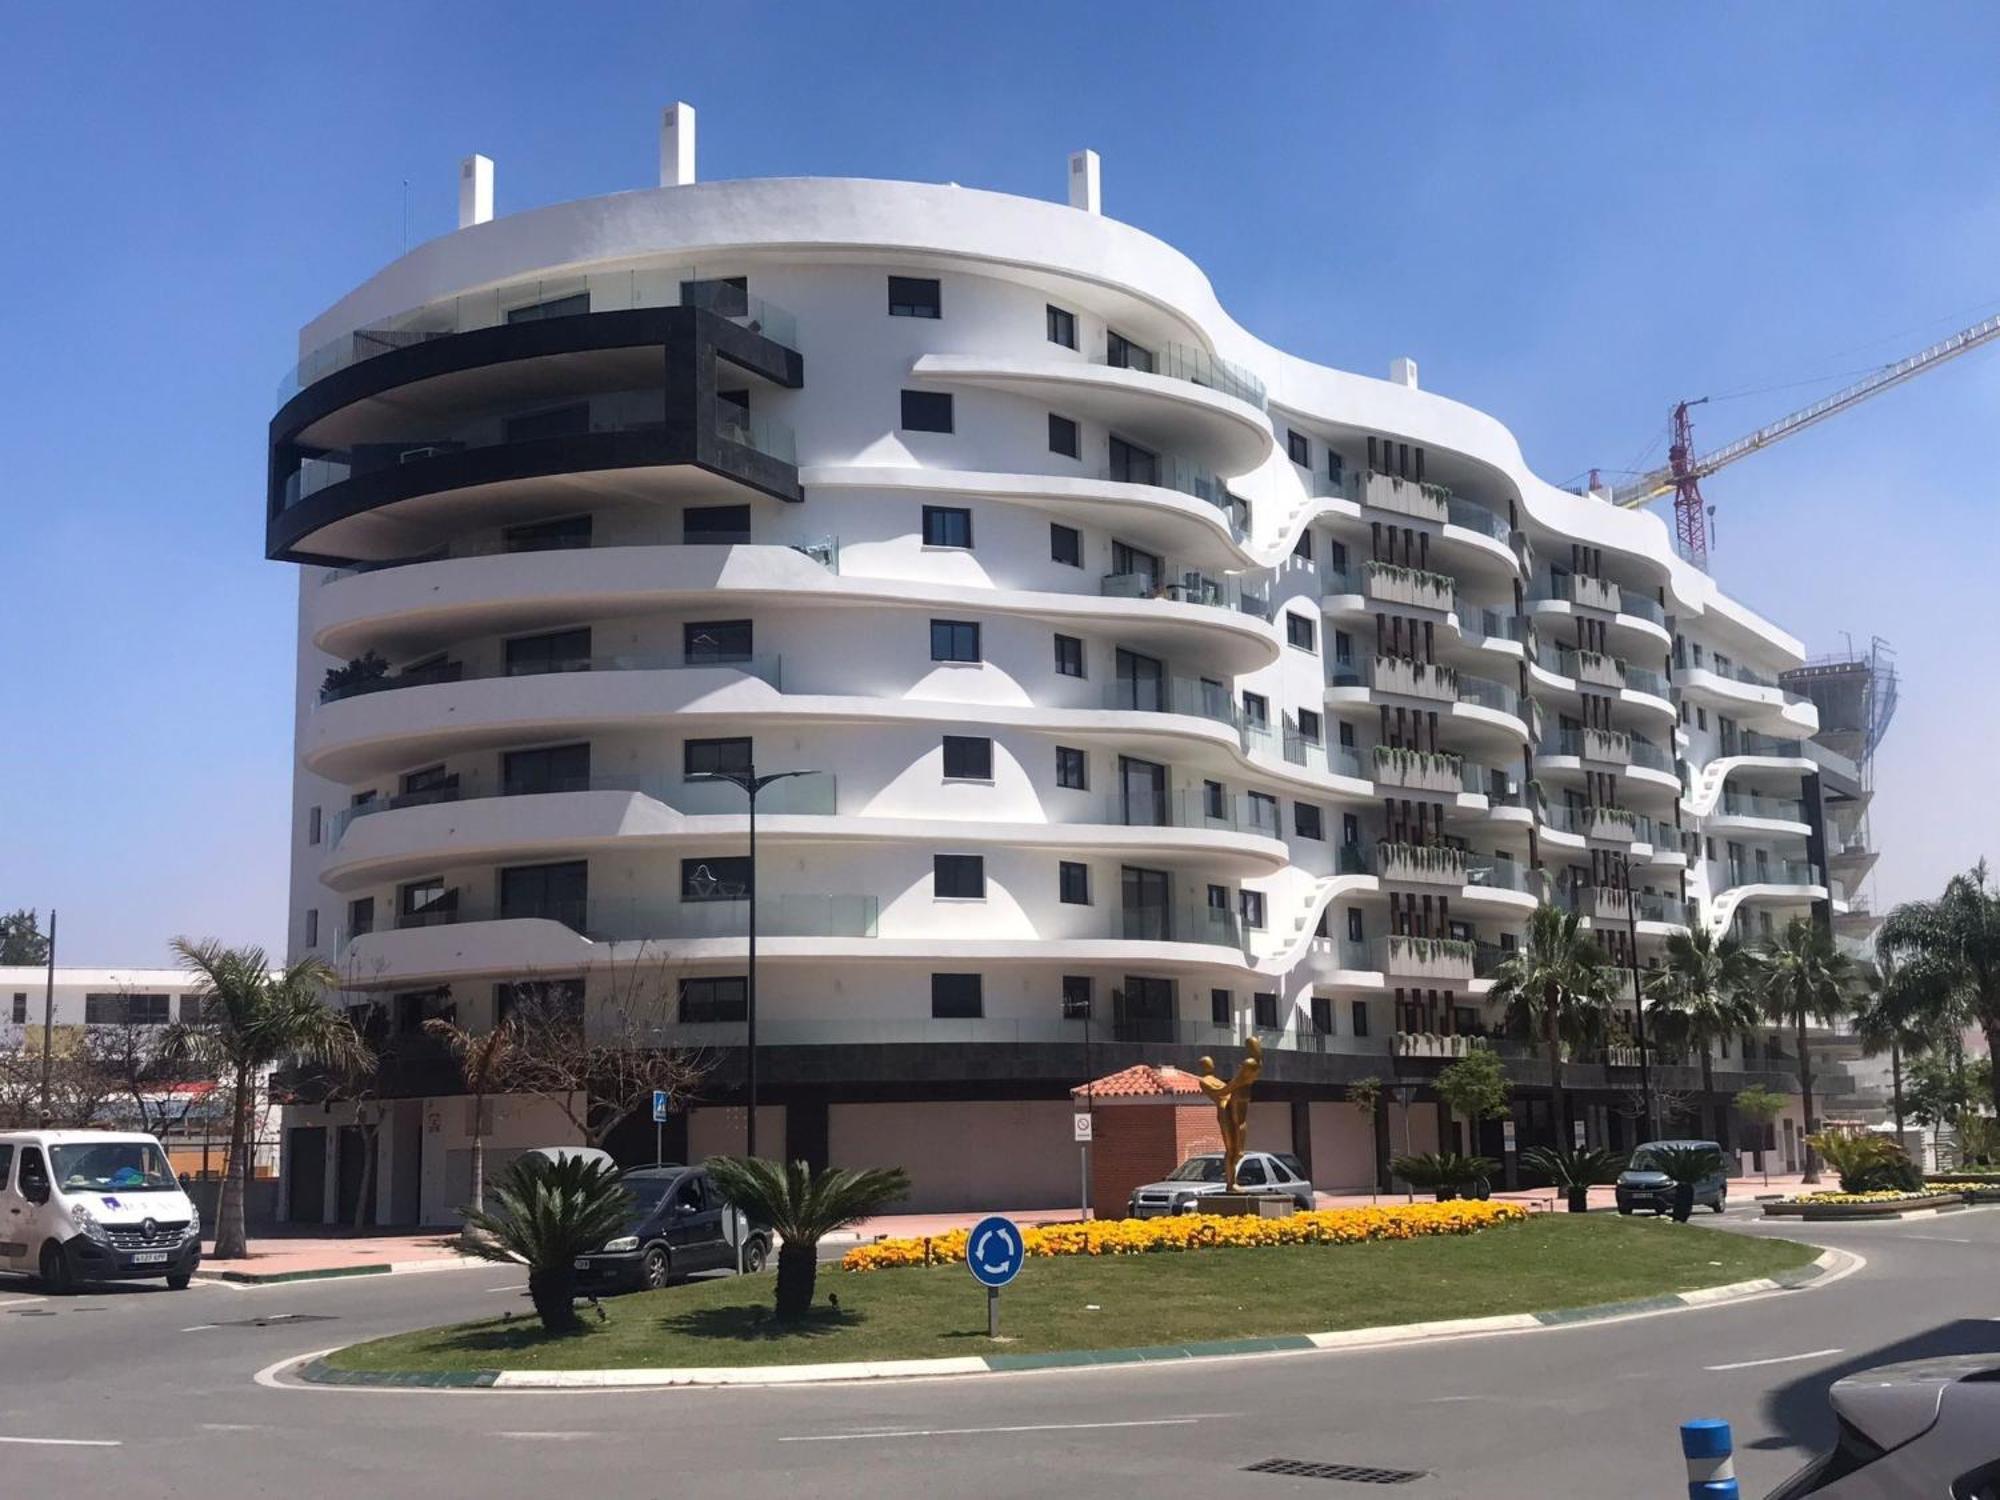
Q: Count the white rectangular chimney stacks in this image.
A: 4